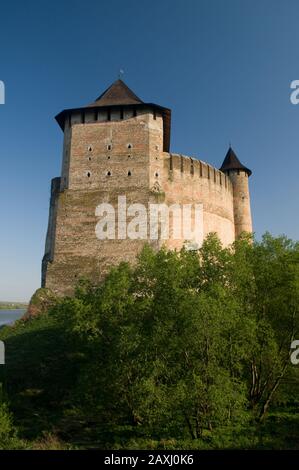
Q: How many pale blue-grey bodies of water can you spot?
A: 1